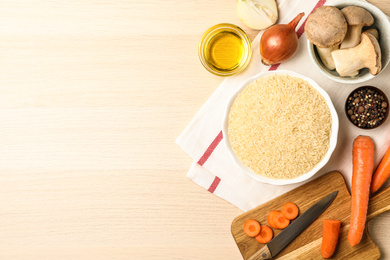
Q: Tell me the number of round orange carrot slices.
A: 5